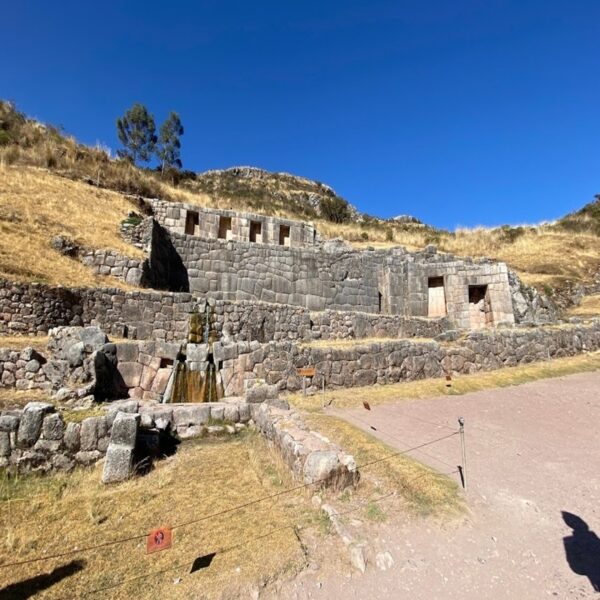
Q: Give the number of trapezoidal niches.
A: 6